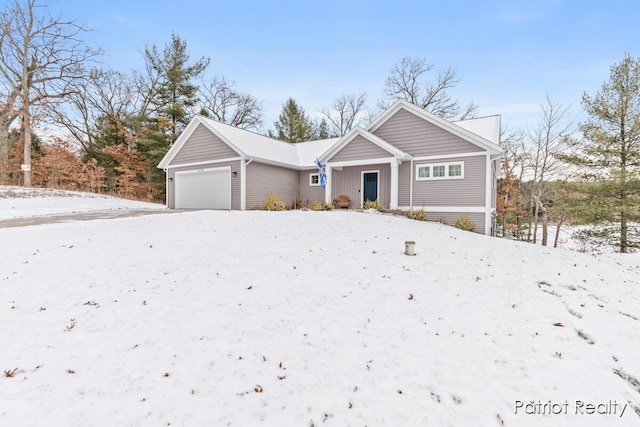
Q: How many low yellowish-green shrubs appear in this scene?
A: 5